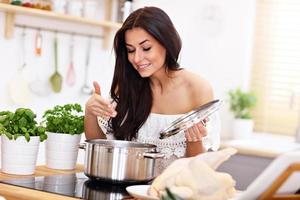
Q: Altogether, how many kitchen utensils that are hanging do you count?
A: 5